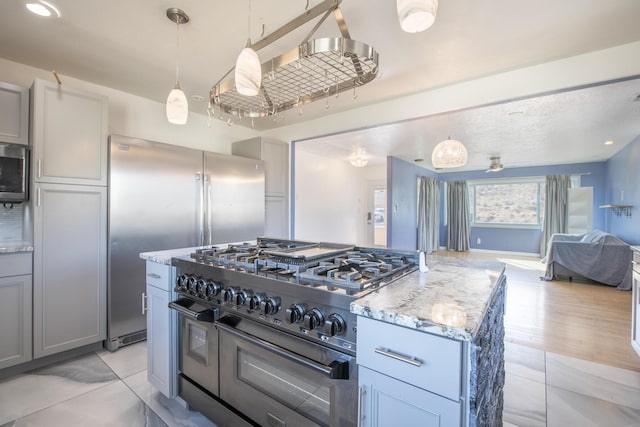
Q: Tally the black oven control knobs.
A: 11